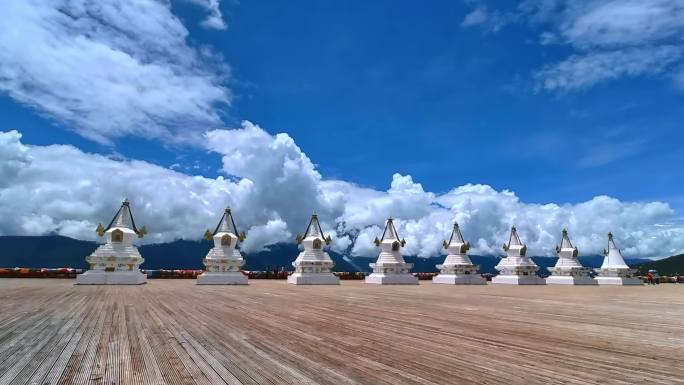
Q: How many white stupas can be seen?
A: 8